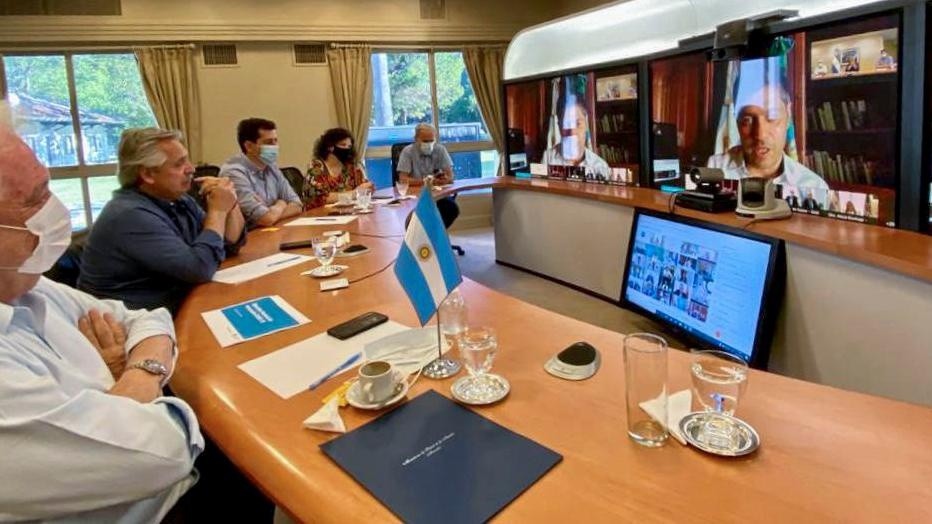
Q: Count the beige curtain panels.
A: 3